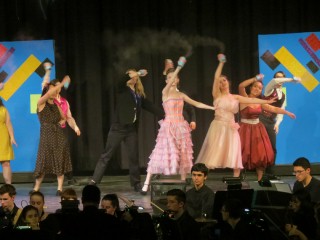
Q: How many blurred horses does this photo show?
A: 0